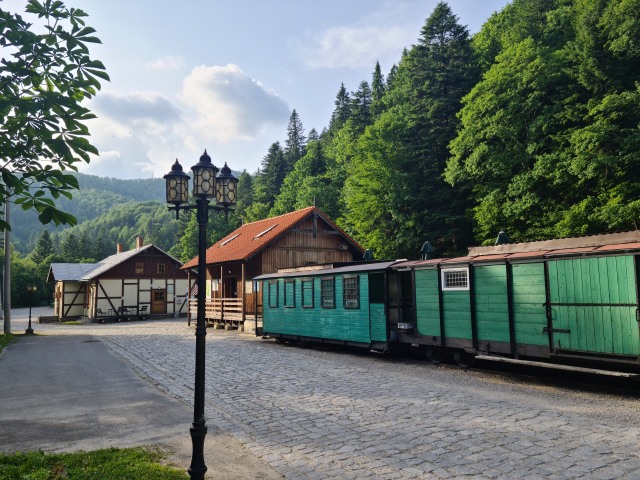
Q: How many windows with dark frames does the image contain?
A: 5